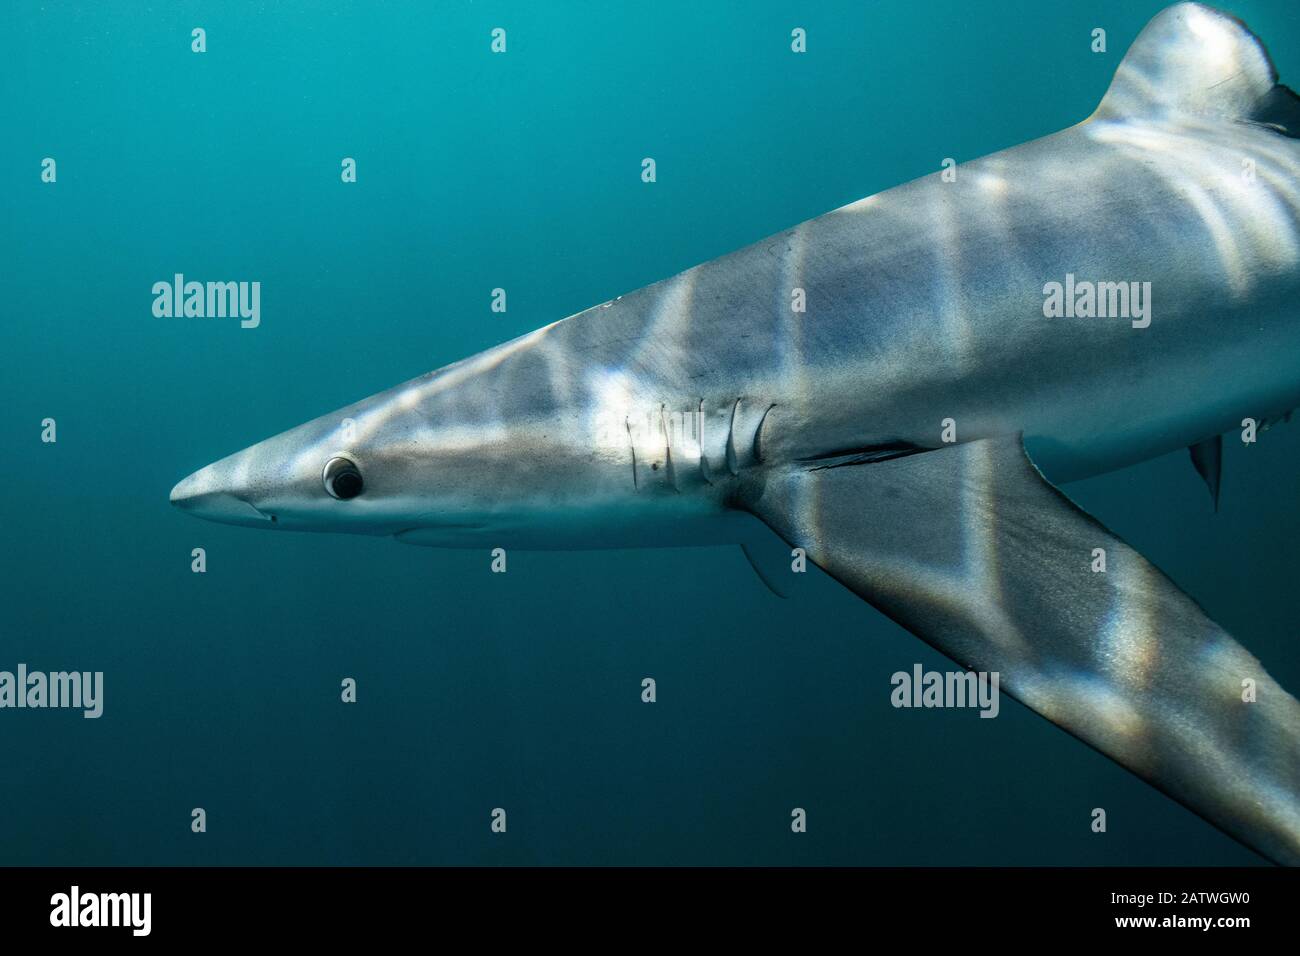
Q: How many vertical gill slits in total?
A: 5